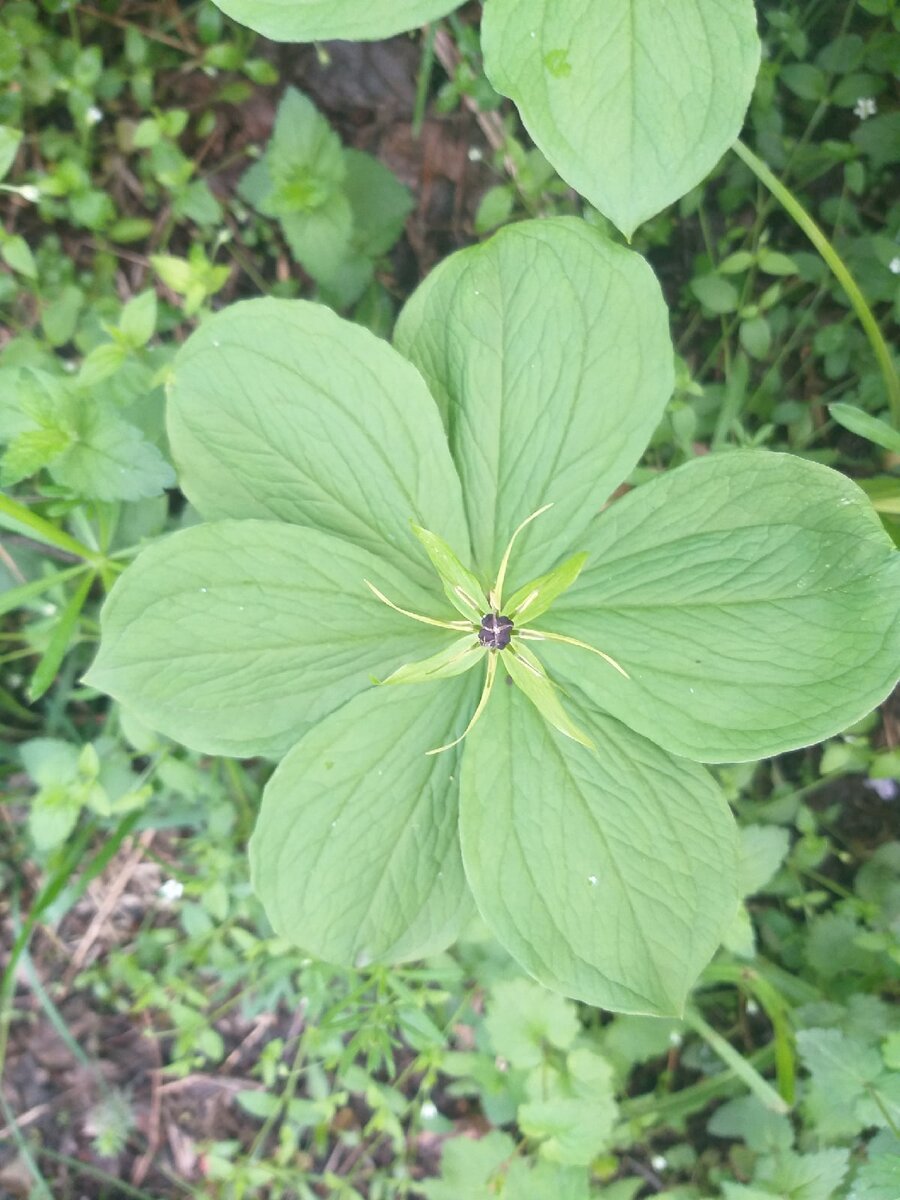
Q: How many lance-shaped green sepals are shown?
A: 4